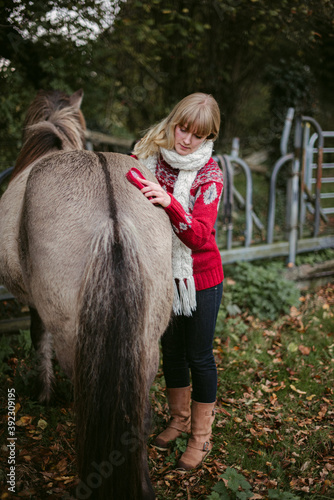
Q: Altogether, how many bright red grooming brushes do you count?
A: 1